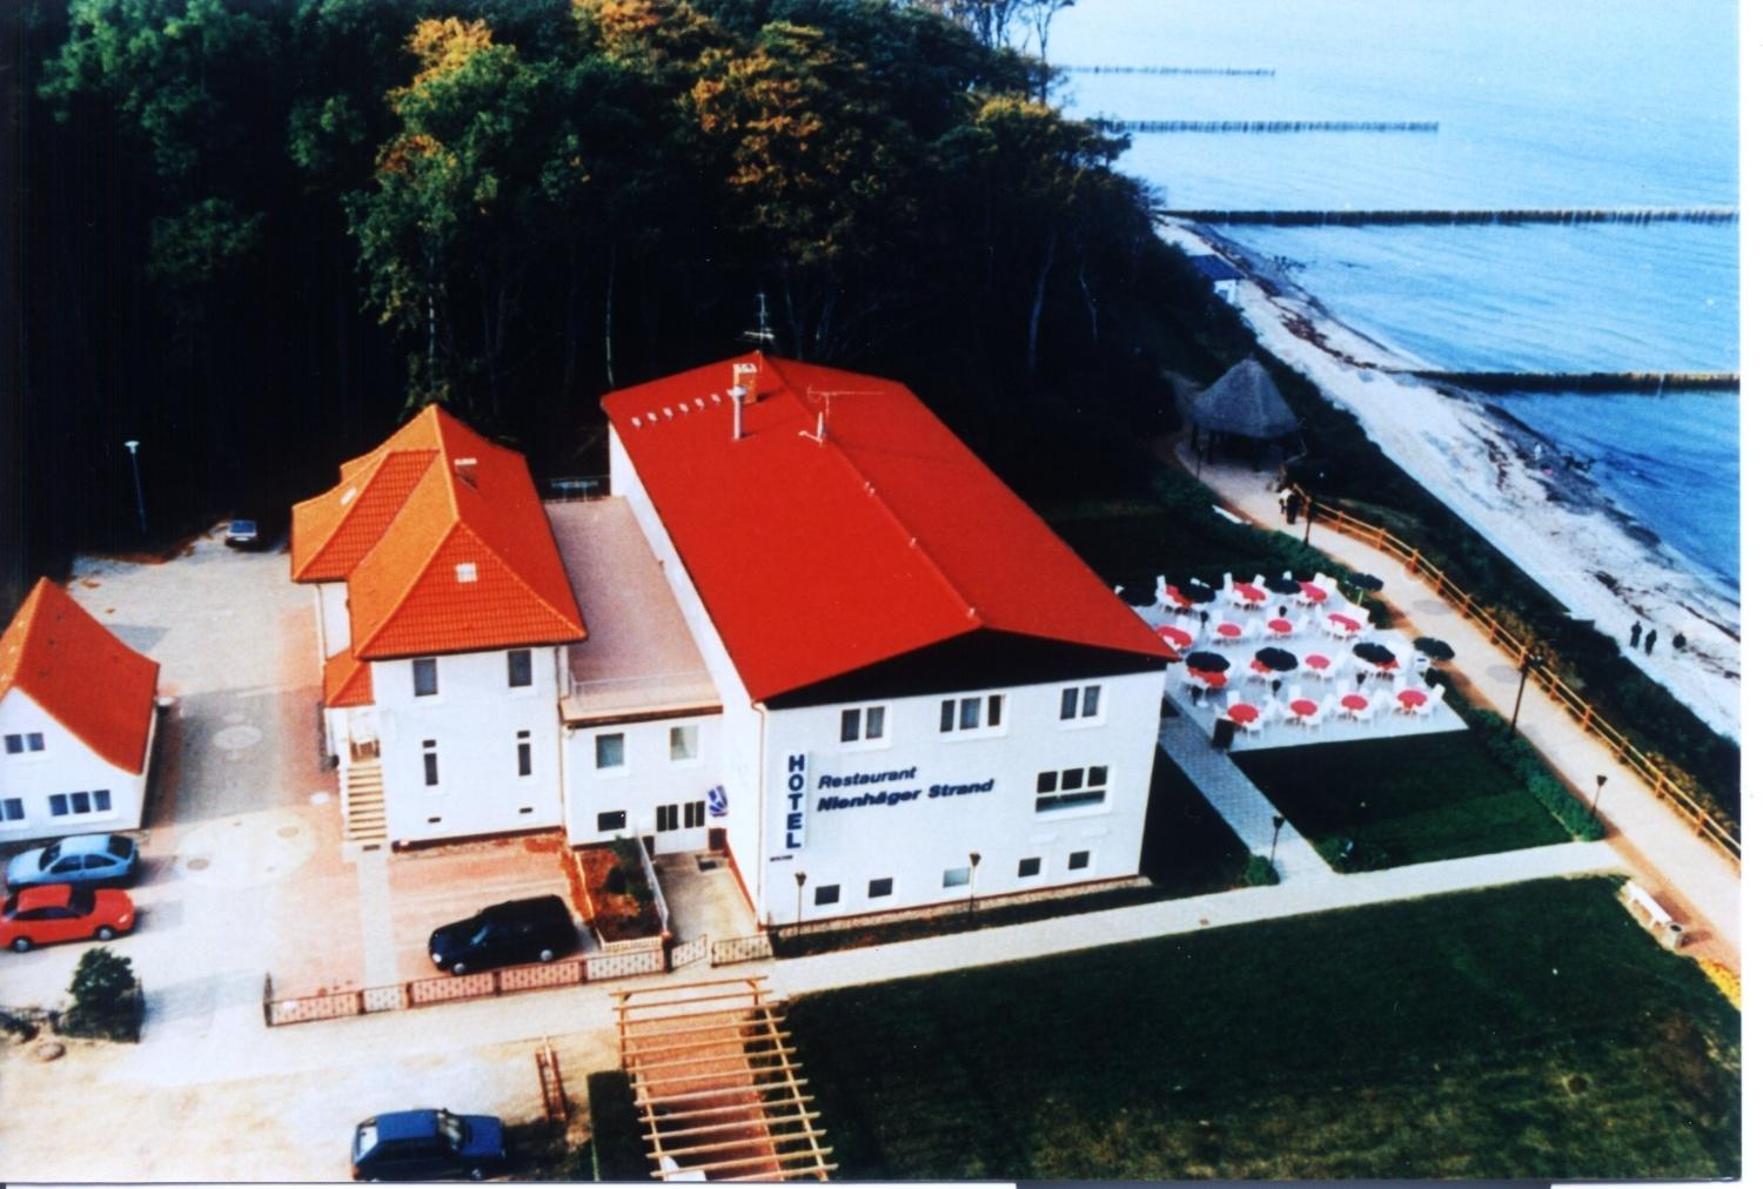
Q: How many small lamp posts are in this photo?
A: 4